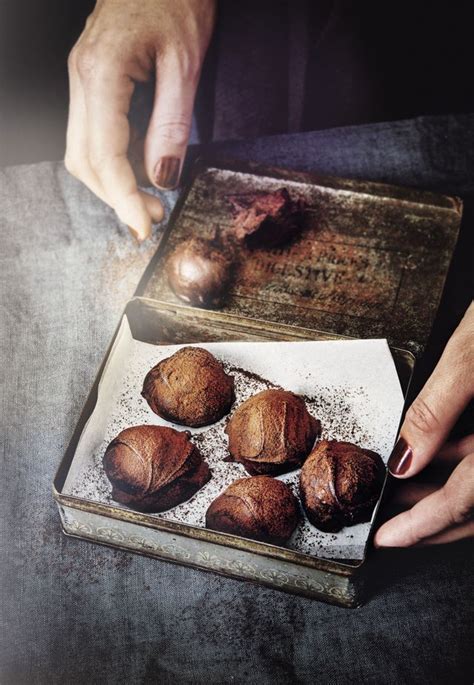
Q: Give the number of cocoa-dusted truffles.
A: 5